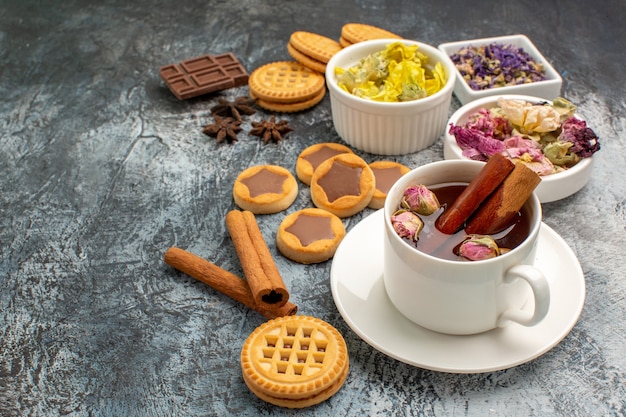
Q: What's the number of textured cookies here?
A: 4